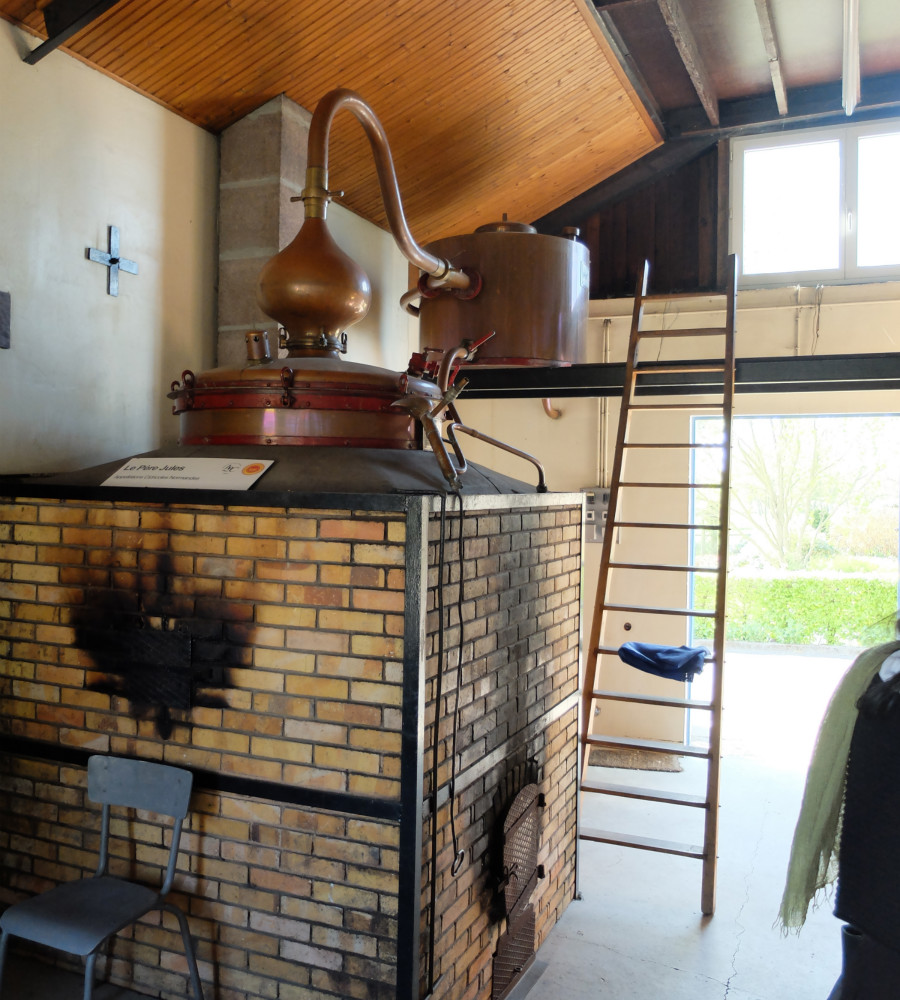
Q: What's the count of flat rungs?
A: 14